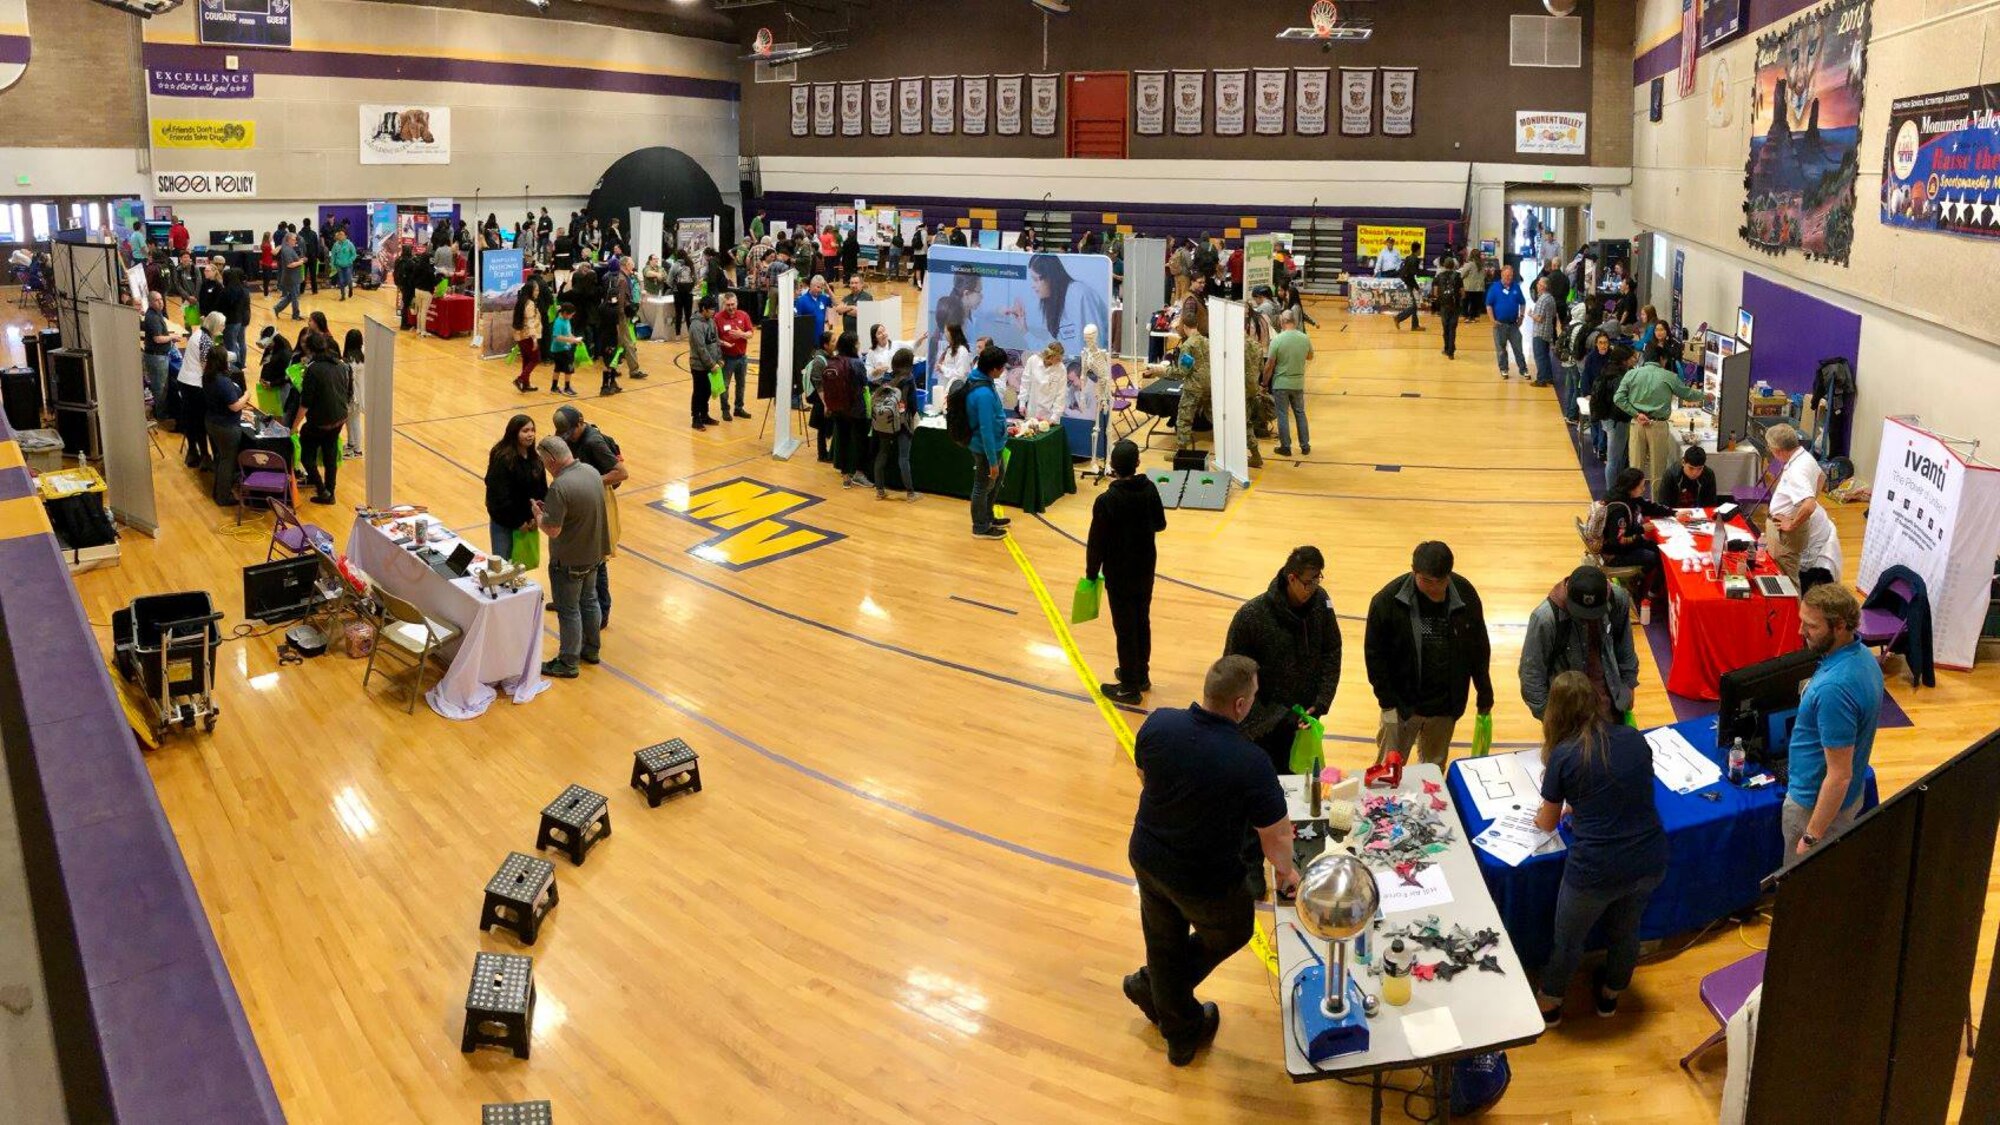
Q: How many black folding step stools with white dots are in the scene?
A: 5